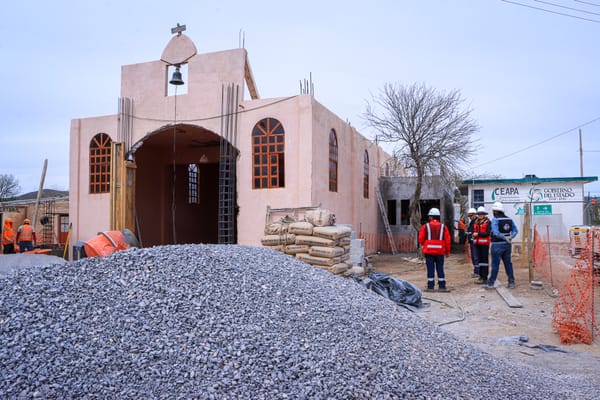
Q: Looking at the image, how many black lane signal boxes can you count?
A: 0